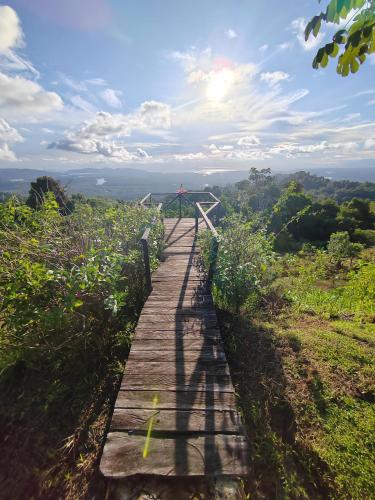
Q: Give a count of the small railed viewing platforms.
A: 1